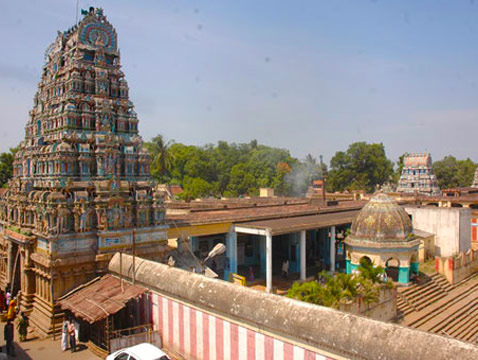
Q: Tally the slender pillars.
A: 3